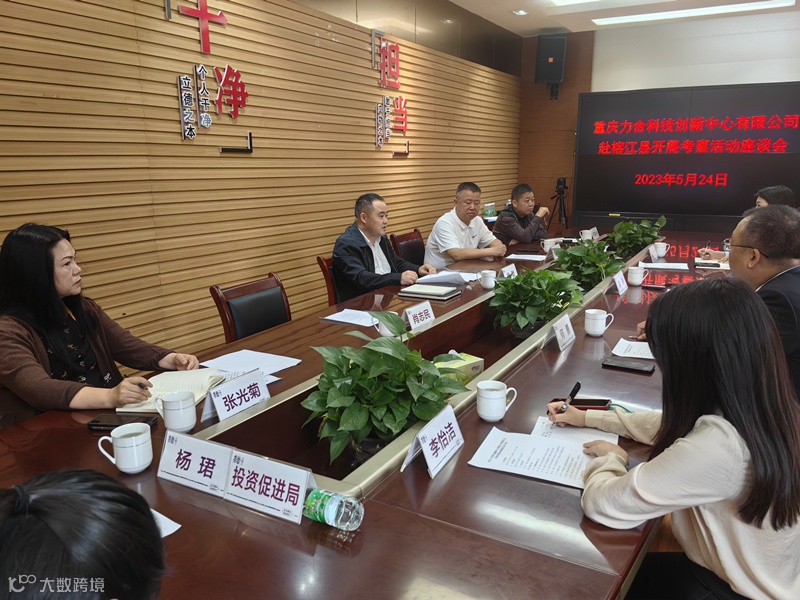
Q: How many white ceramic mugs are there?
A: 10